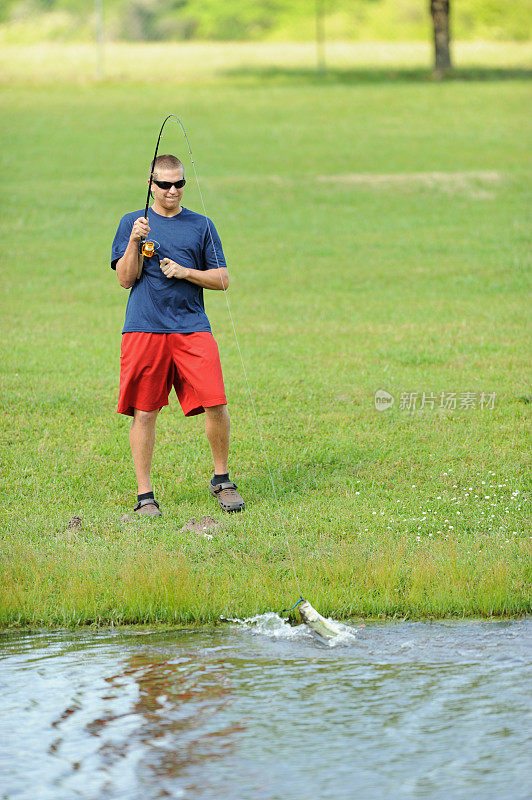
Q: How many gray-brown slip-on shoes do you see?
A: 2